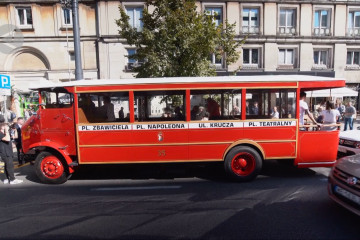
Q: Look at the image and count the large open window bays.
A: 4